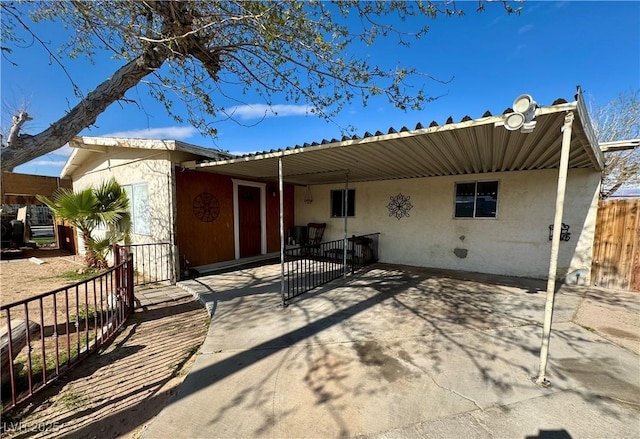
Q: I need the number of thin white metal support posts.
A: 3